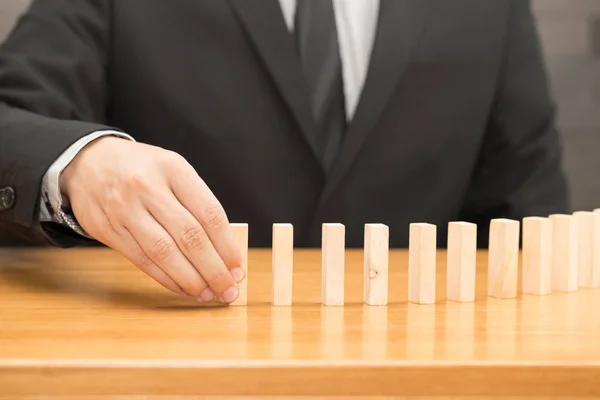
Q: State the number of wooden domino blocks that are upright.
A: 11